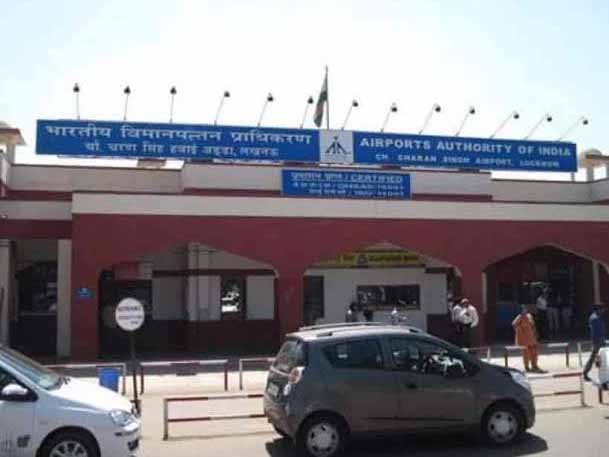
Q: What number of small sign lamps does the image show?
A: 13